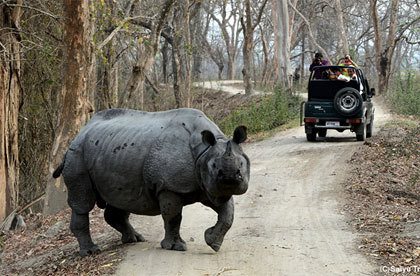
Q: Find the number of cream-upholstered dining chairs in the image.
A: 0